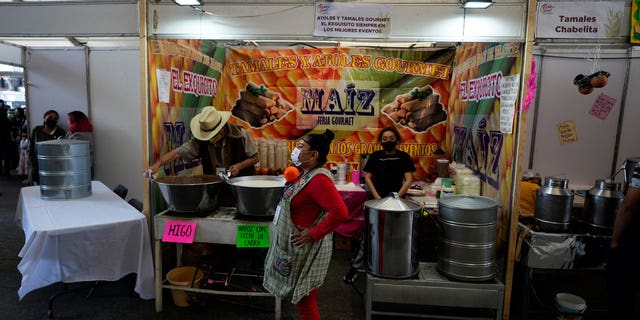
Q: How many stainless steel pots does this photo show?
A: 7